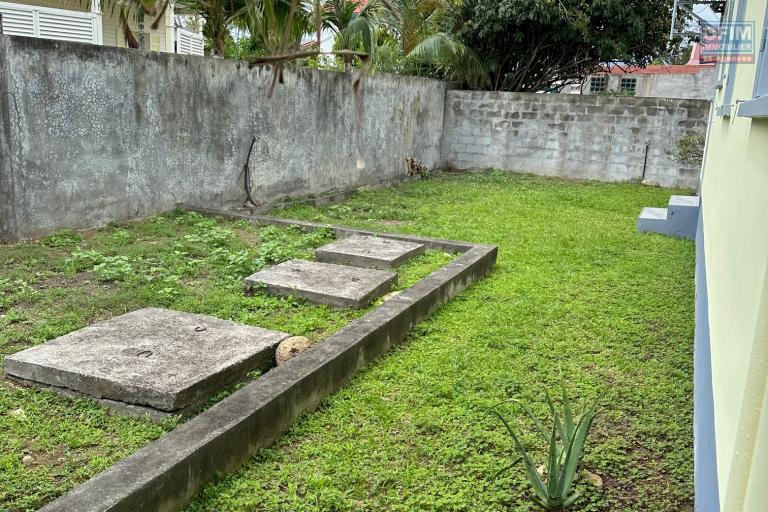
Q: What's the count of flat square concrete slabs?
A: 3